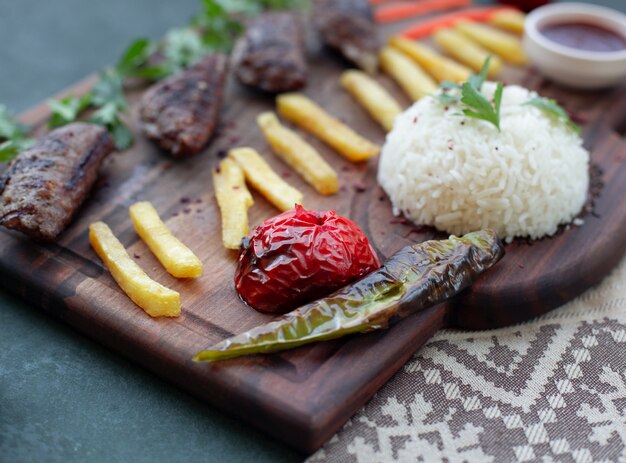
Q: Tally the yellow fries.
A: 12